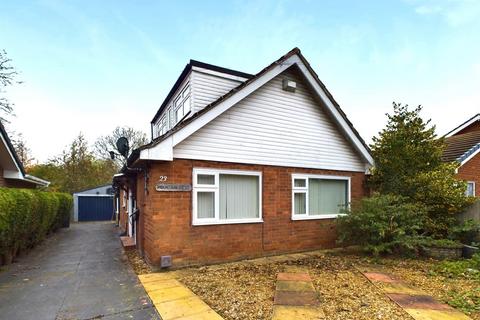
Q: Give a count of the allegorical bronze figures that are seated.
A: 0